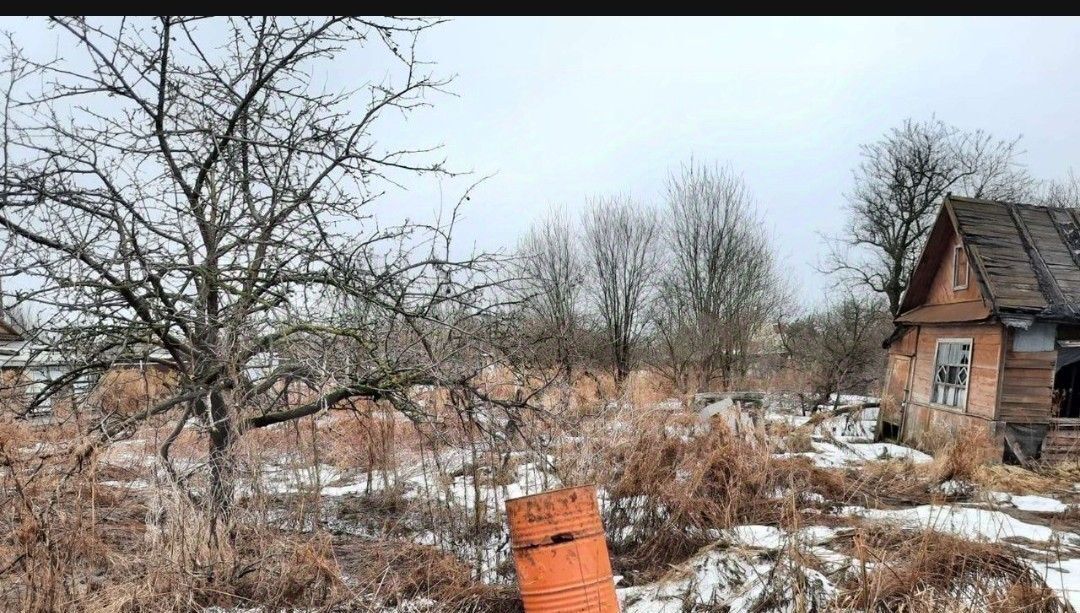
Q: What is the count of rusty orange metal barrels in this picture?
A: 1